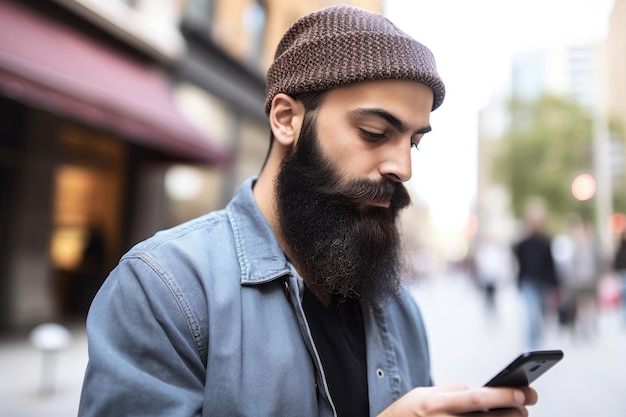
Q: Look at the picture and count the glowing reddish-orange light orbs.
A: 2